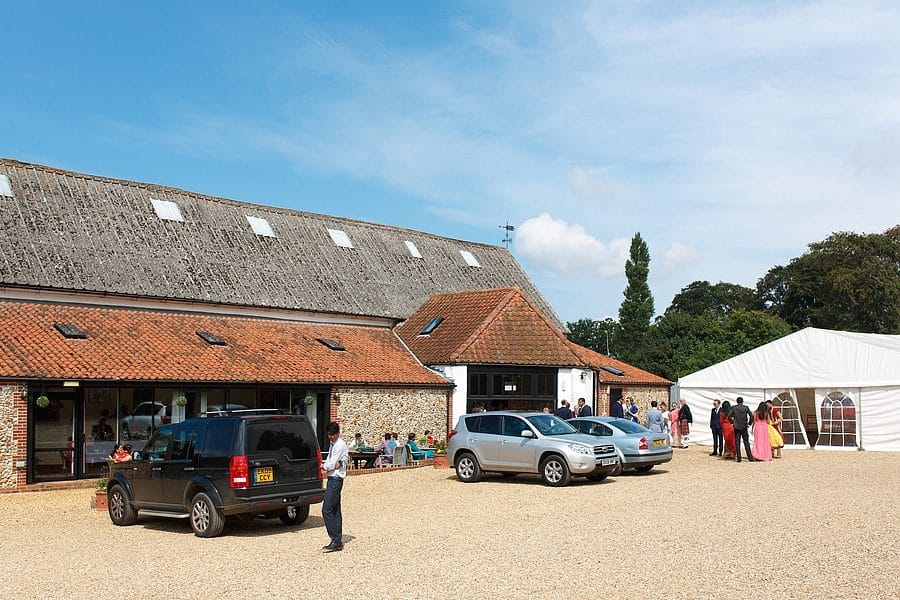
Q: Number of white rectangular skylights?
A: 6